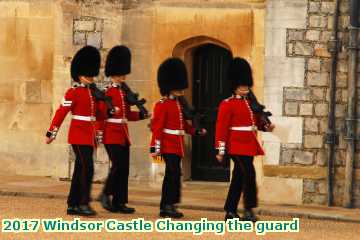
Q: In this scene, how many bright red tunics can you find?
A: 4